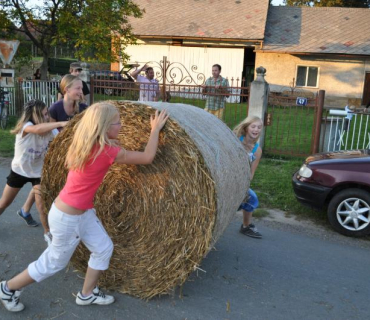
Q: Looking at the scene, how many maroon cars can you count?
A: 1